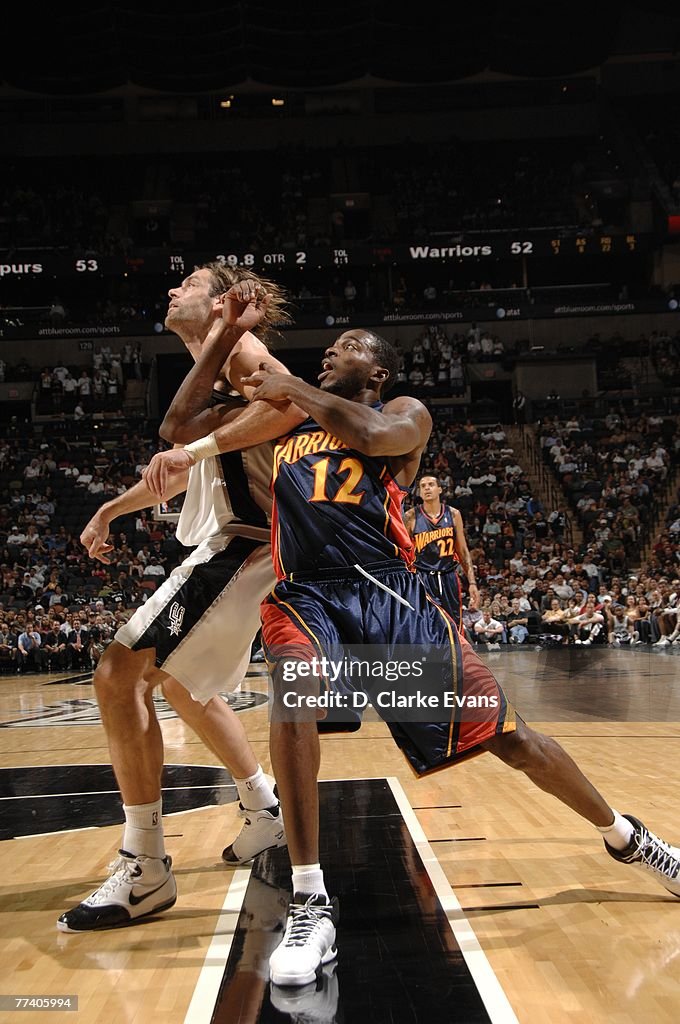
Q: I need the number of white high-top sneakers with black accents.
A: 4